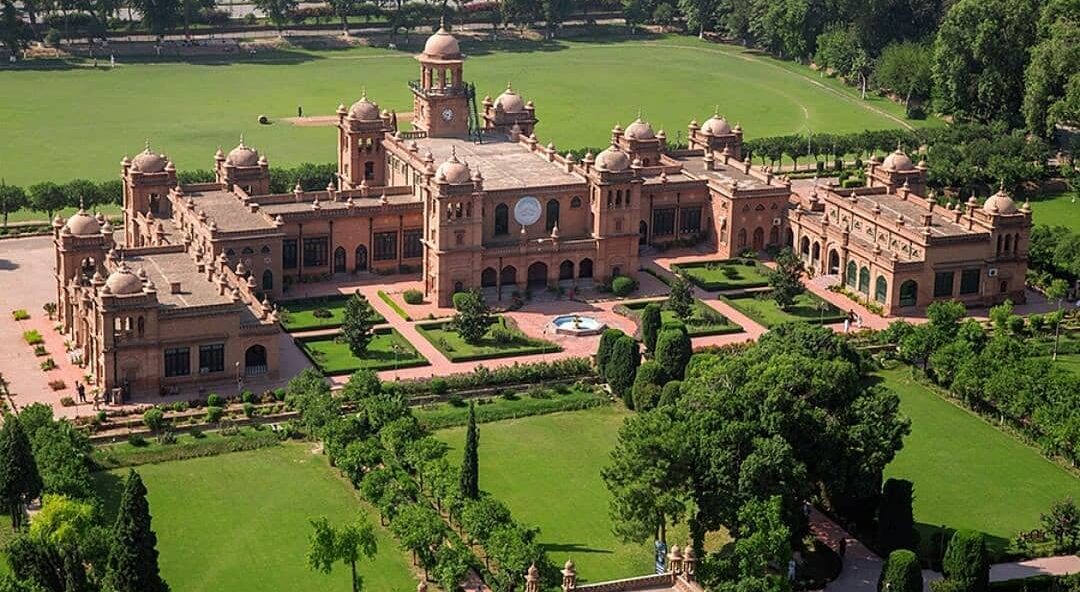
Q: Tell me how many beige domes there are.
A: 13